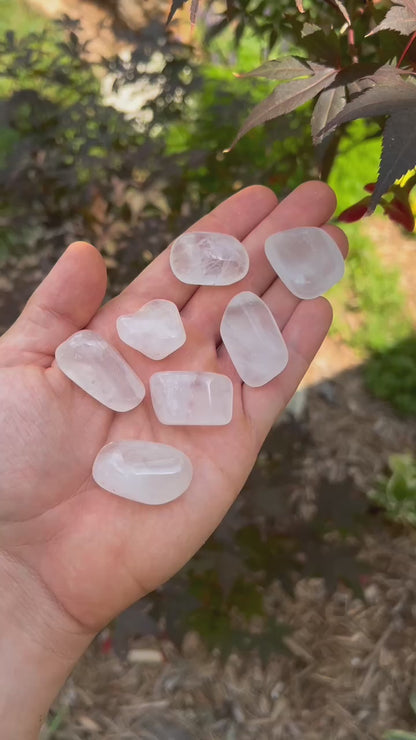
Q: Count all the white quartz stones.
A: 7